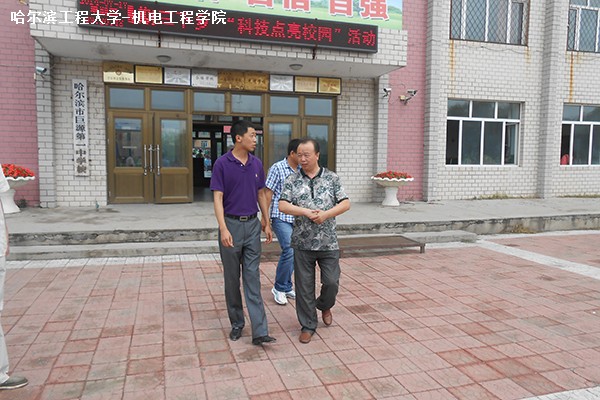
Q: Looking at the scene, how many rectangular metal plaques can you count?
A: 9